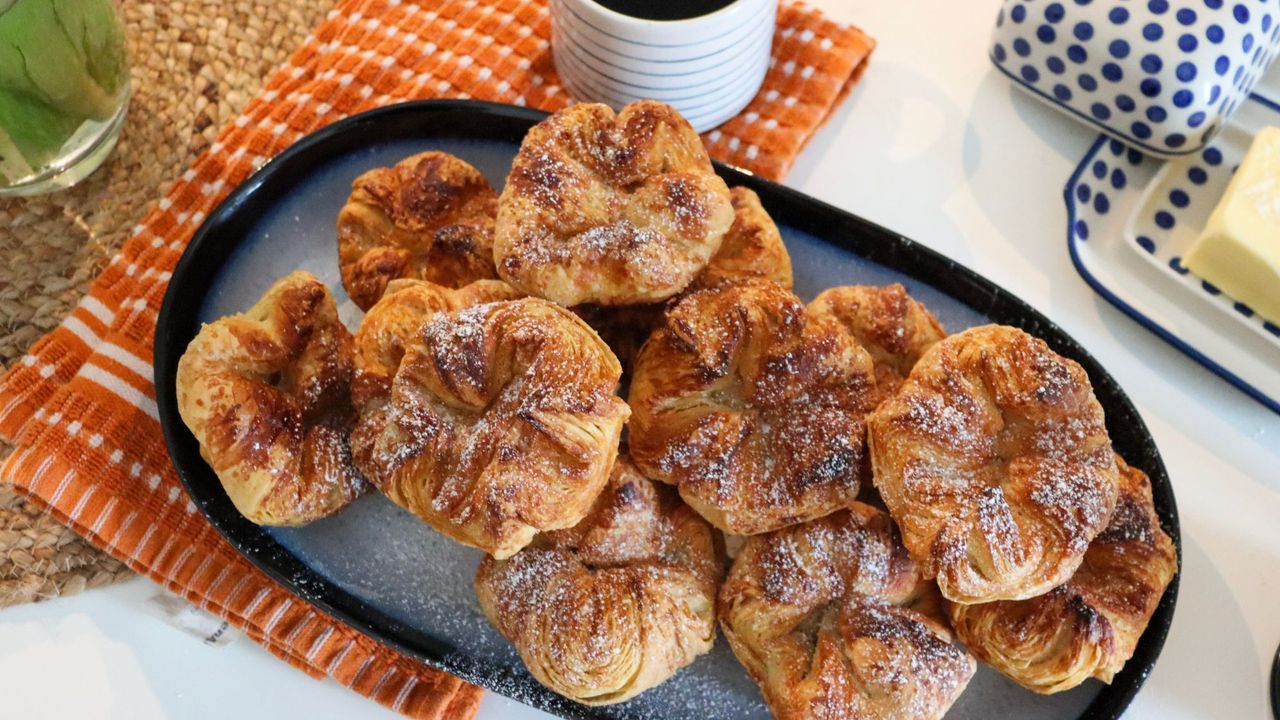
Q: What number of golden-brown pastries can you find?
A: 12